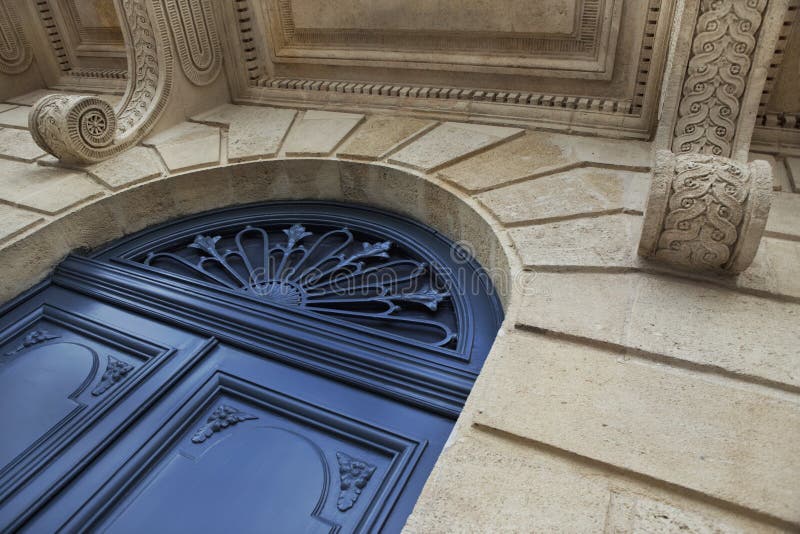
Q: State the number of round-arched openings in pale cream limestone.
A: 1